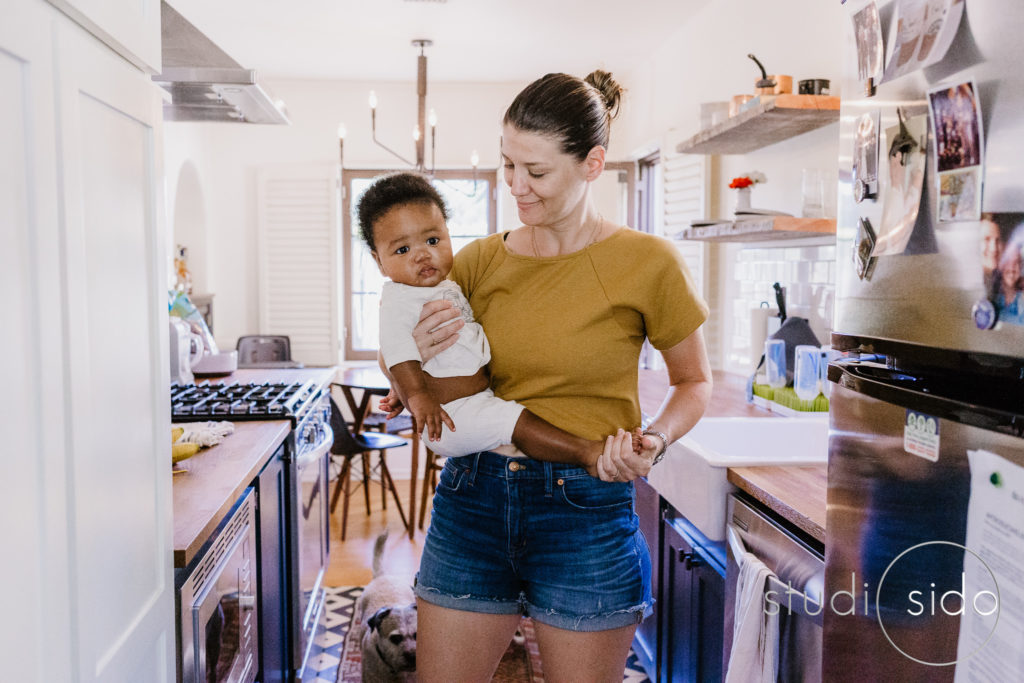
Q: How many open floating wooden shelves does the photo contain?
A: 2